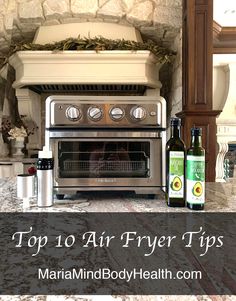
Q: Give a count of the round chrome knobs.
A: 4